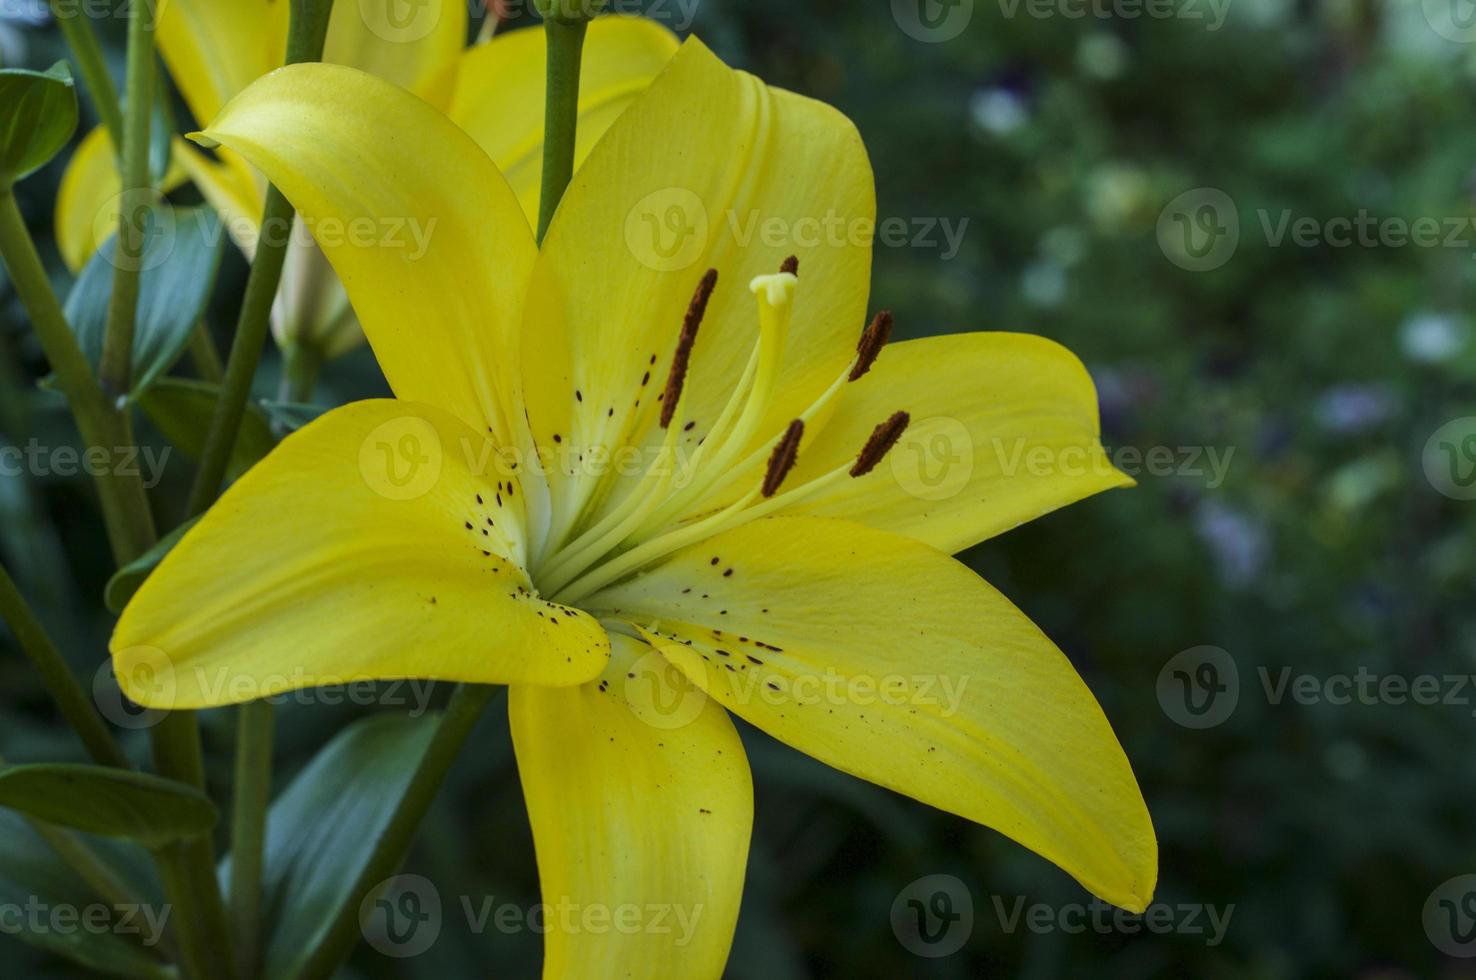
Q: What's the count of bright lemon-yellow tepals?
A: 6